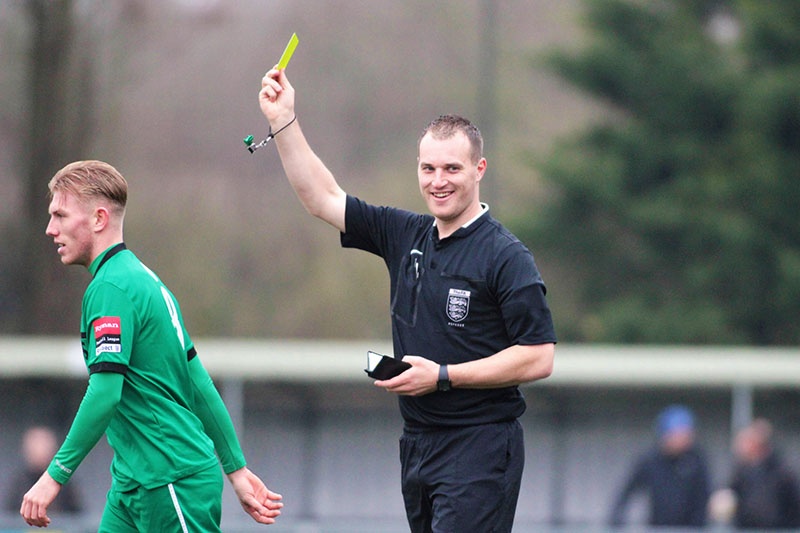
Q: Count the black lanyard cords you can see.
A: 1